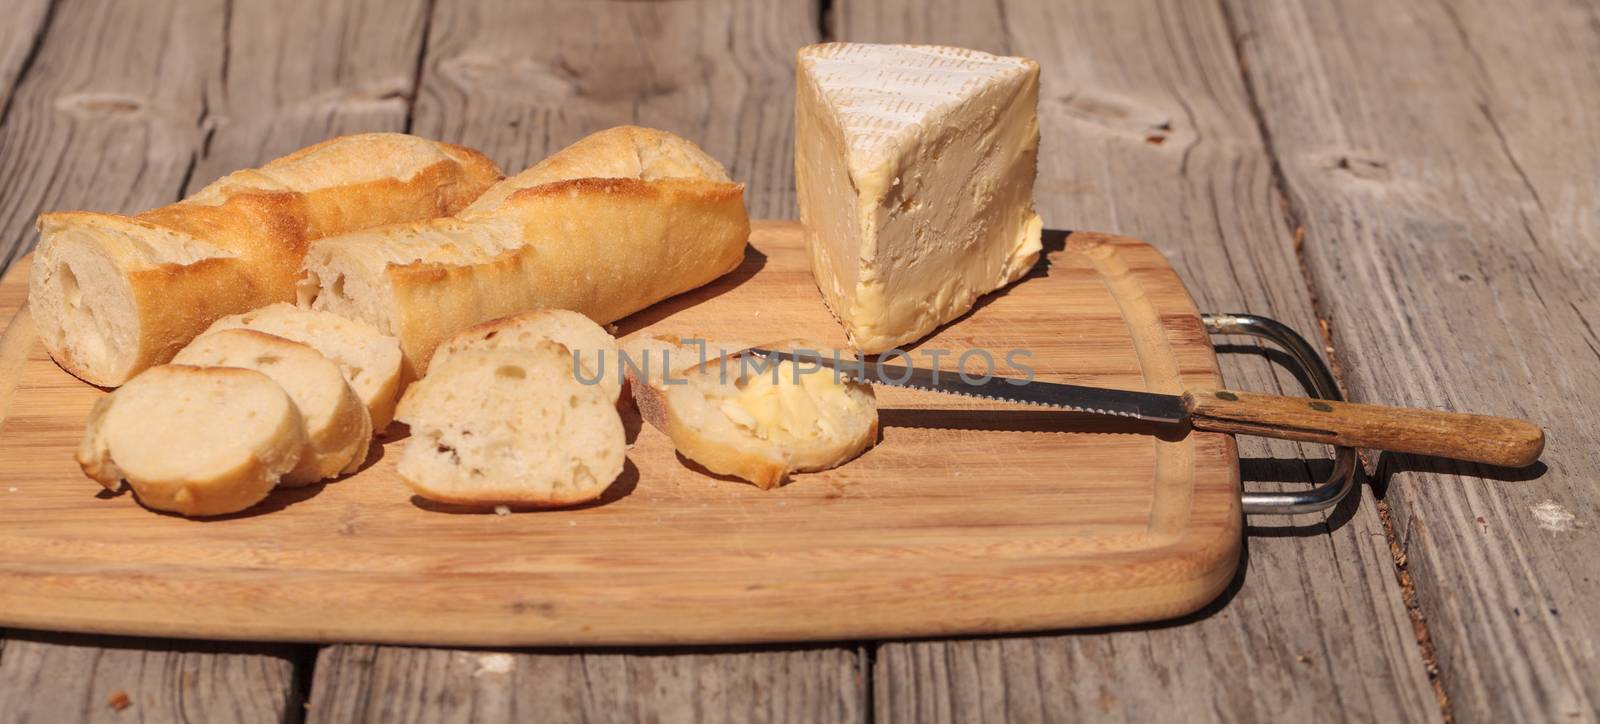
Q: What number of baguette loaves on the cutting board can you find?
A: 2